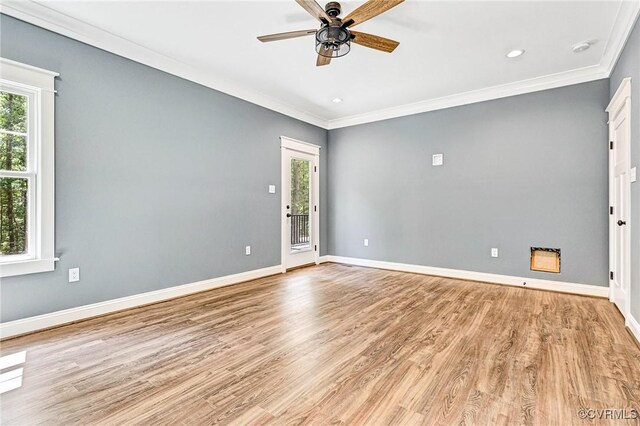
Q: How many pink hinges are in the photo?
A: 0